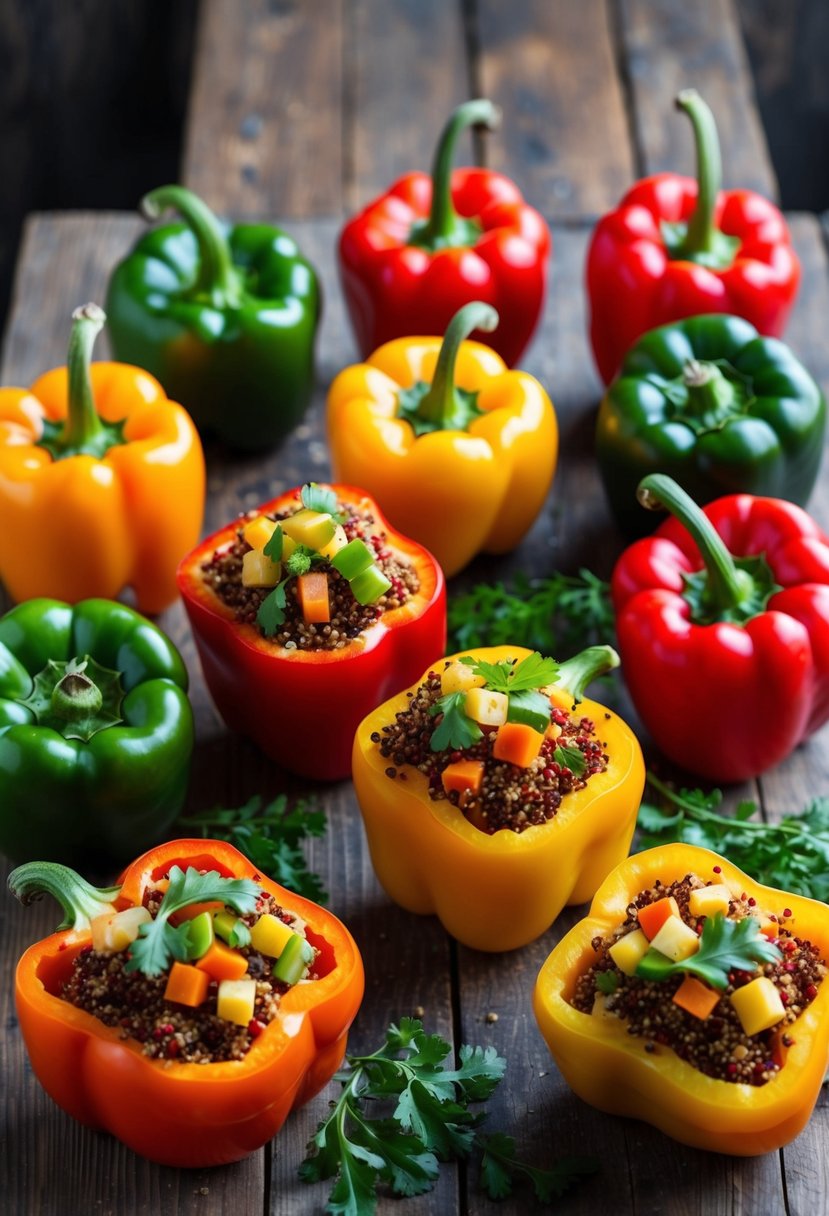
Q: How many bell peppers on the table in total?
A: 12